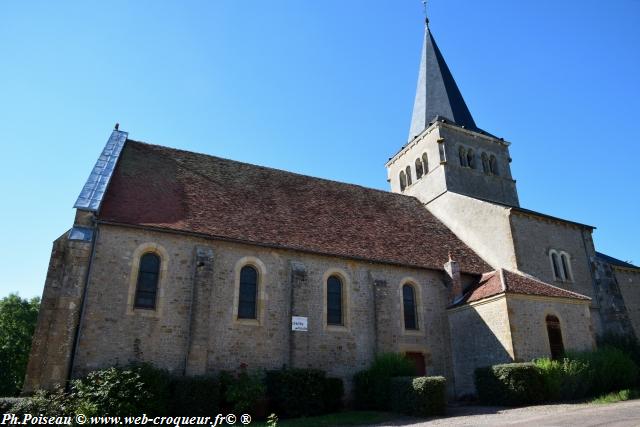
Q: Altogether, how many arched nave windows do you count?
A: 4